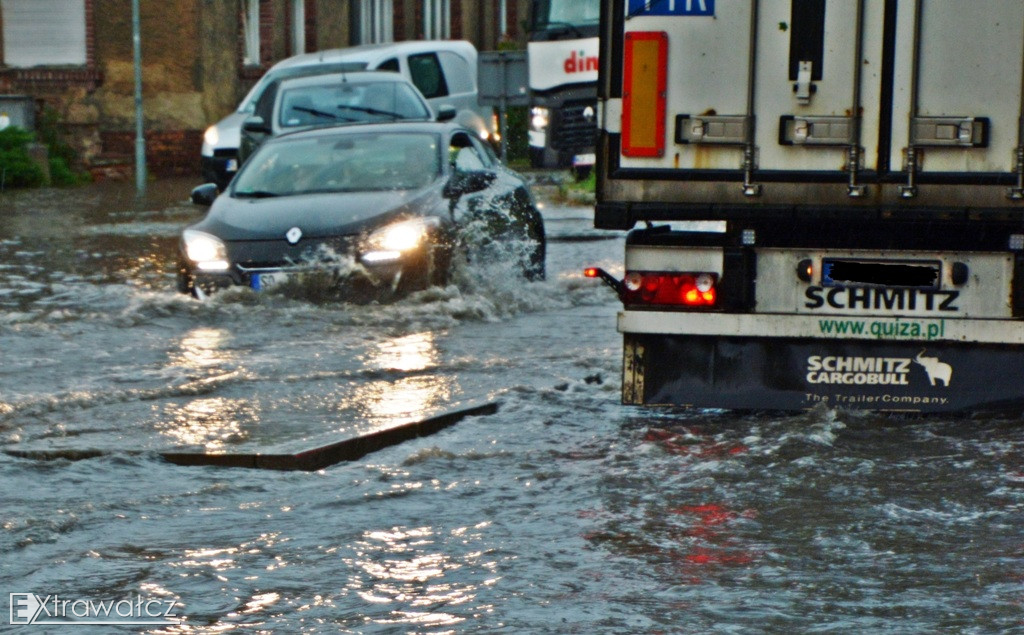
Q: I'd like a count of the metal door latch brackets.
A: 3